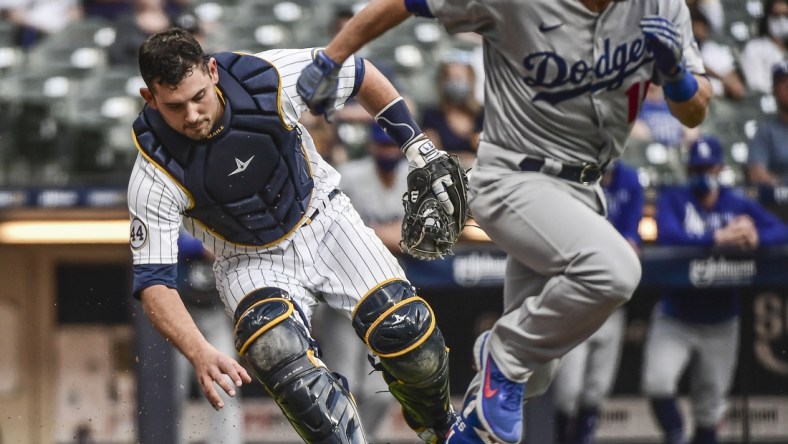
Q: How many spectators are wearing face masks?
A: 2